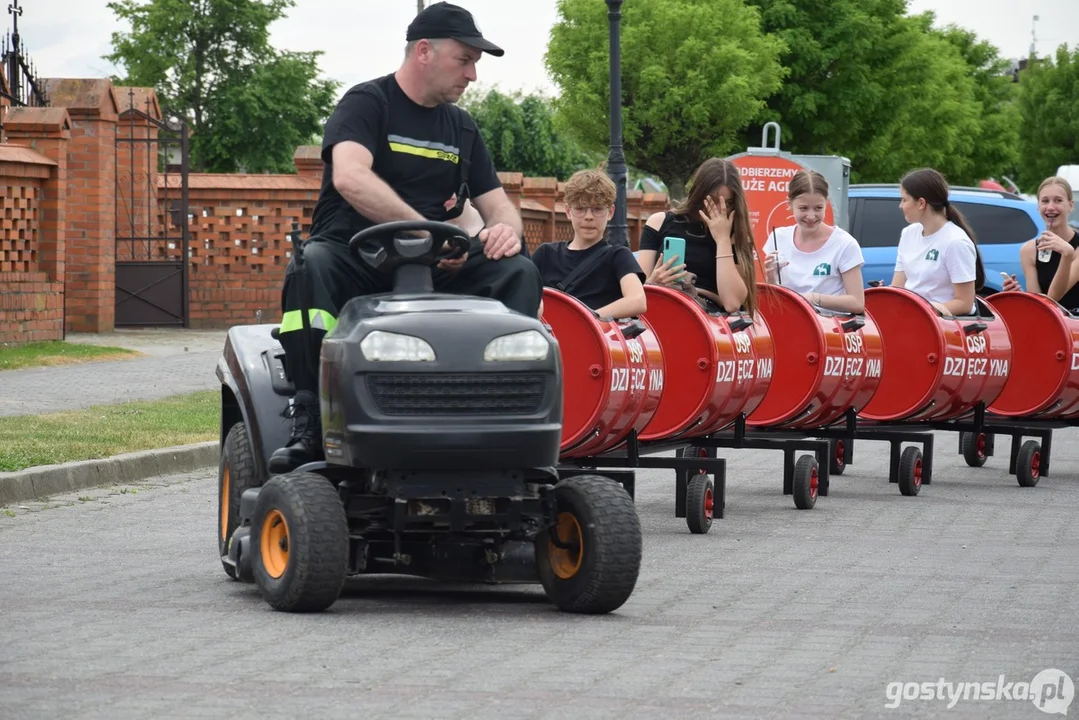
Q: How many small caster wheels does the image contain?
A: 7